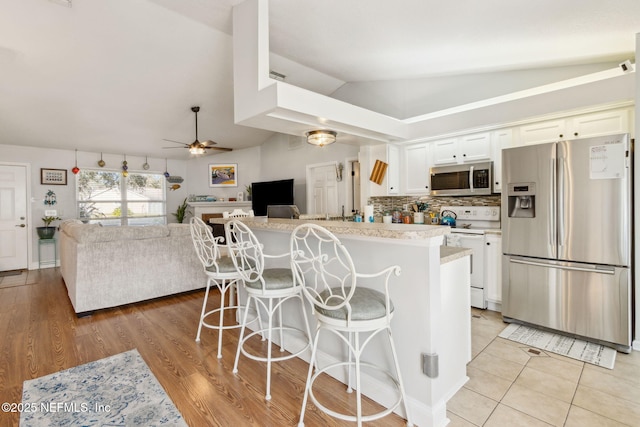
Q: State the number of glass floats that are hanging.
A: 7